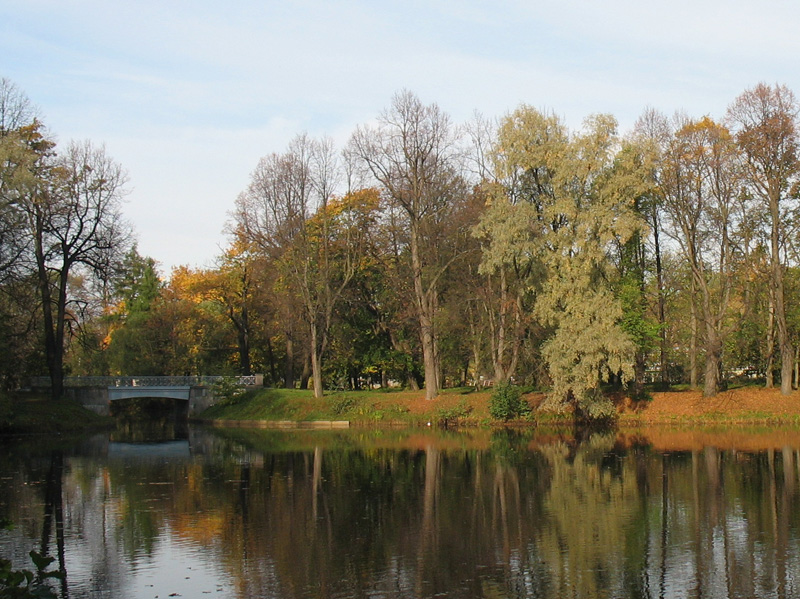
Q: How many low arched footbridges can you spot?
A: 1